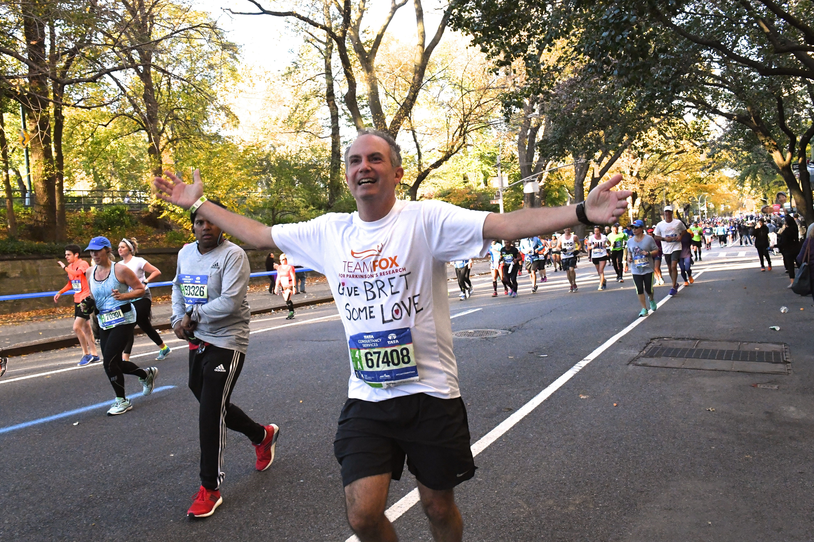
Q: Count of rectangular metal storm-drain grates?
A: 1